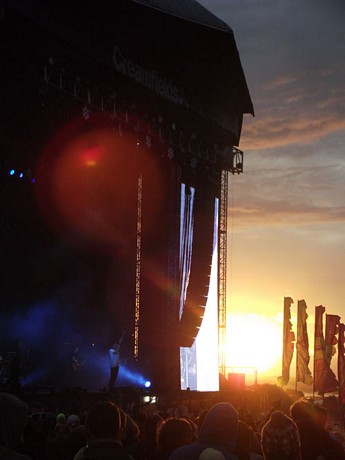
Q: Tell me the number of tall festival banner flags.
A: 5